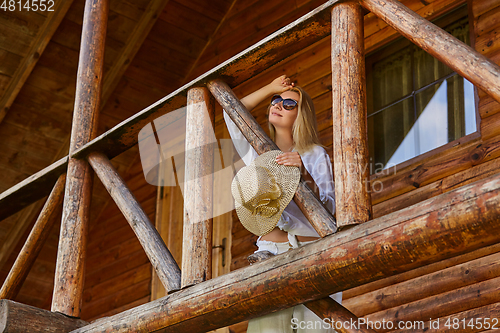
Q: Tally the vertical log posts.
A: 3